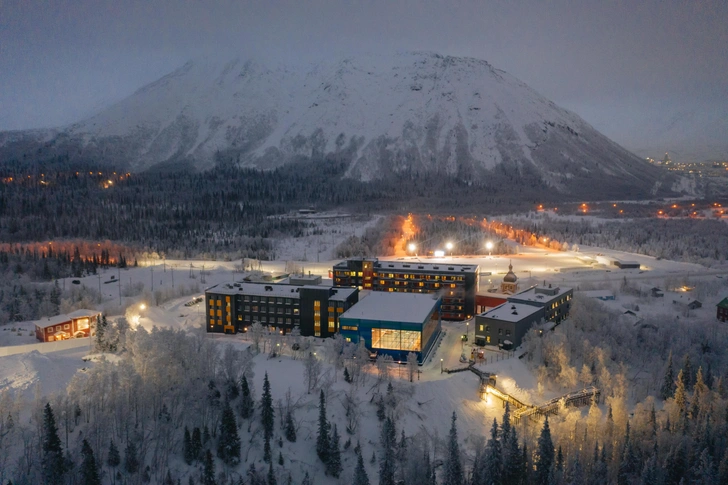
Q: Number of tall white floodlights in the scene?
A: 3